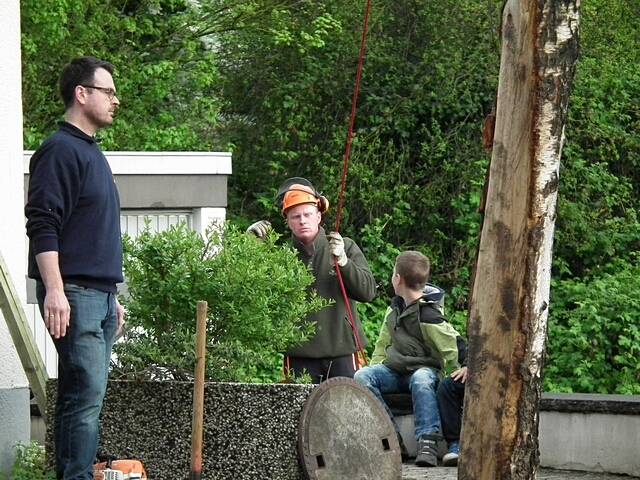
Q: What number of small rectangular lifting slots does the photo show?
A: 2